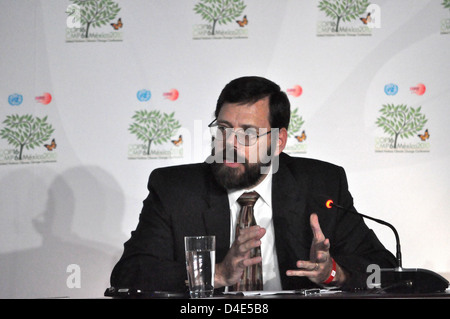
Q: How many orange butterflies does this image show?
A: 7